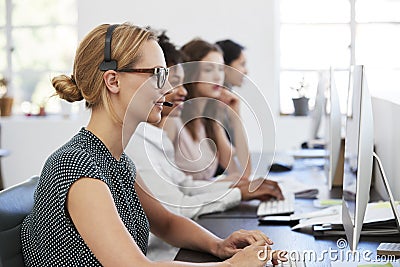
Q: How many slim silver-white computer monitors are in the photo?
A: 3